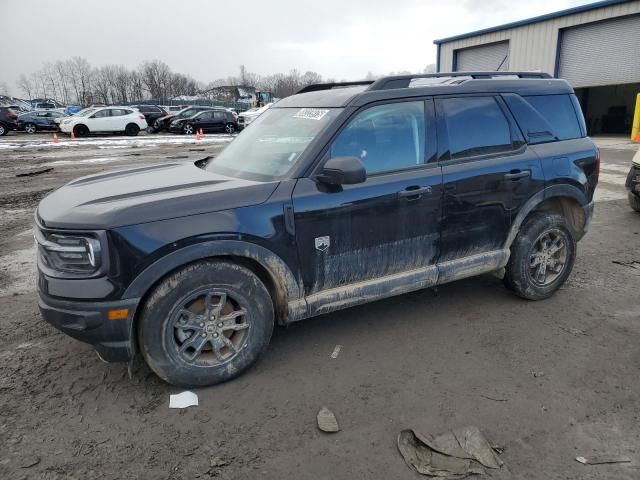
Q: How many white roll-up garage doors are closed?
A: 1